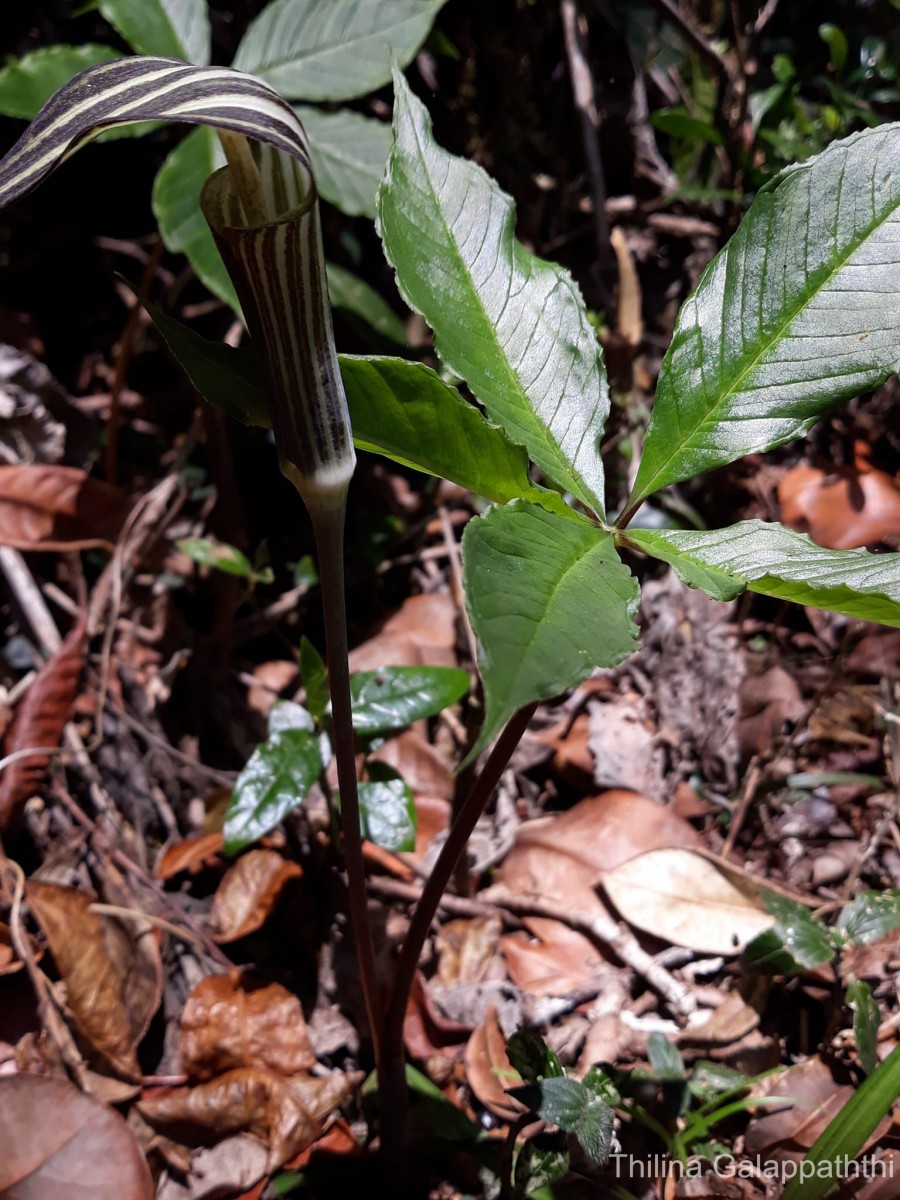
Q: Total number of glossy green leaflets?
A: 5